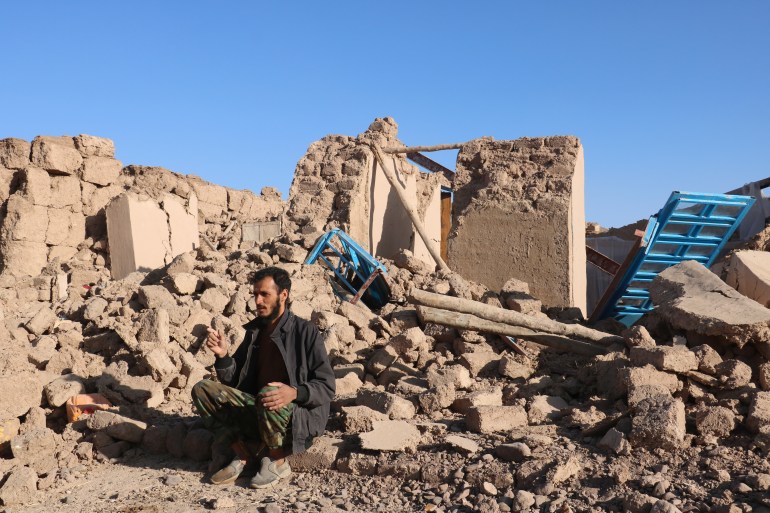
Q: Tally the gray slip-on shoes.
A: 2